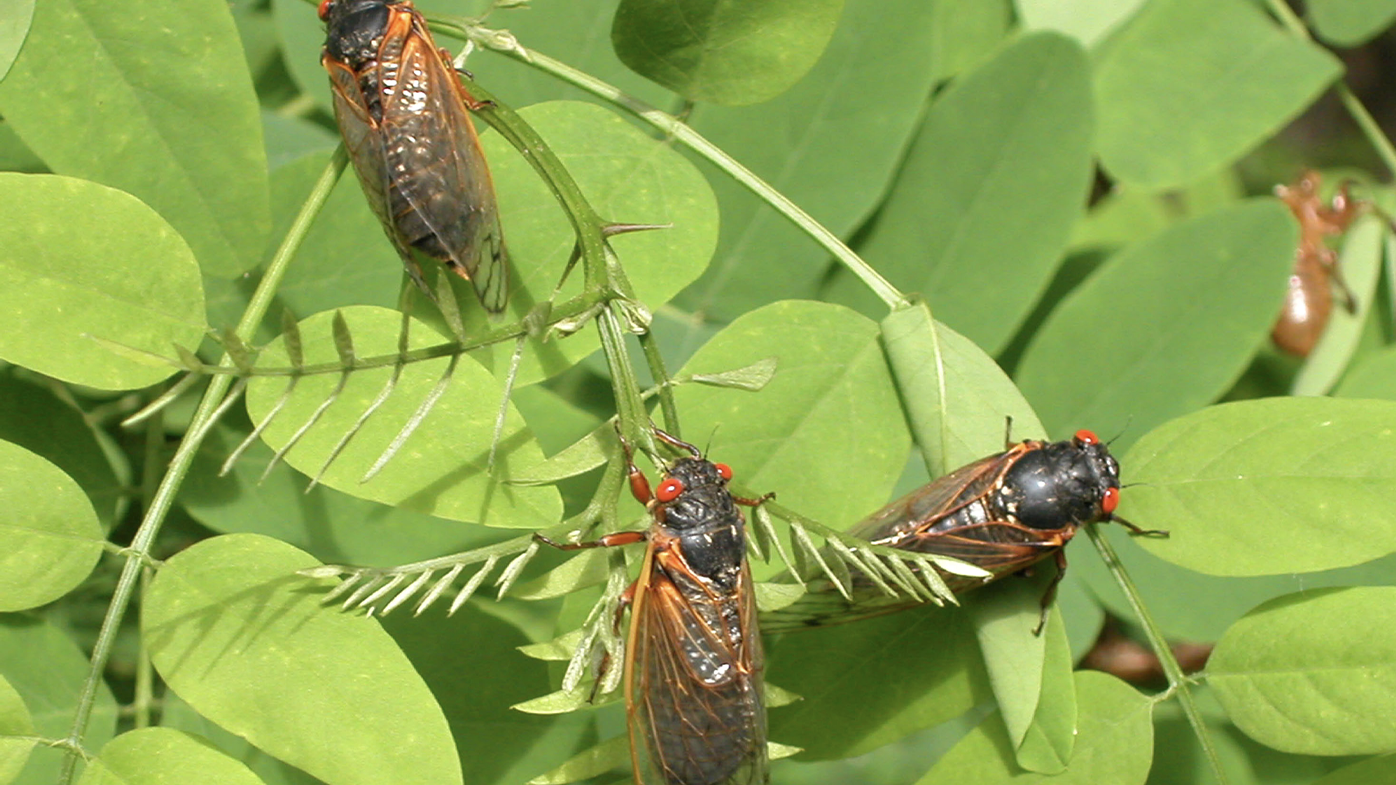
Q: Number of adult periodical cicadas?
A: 3